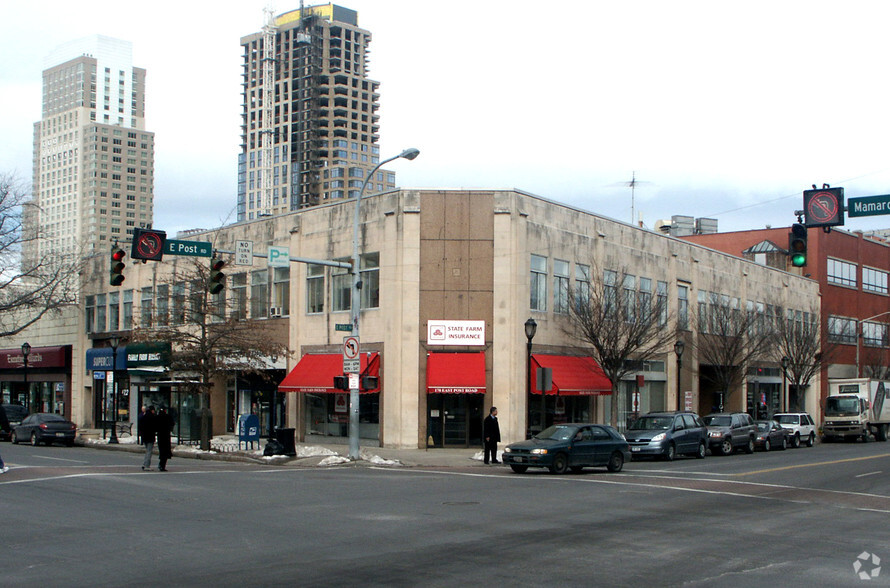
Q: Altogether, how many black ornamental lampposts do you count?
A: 5